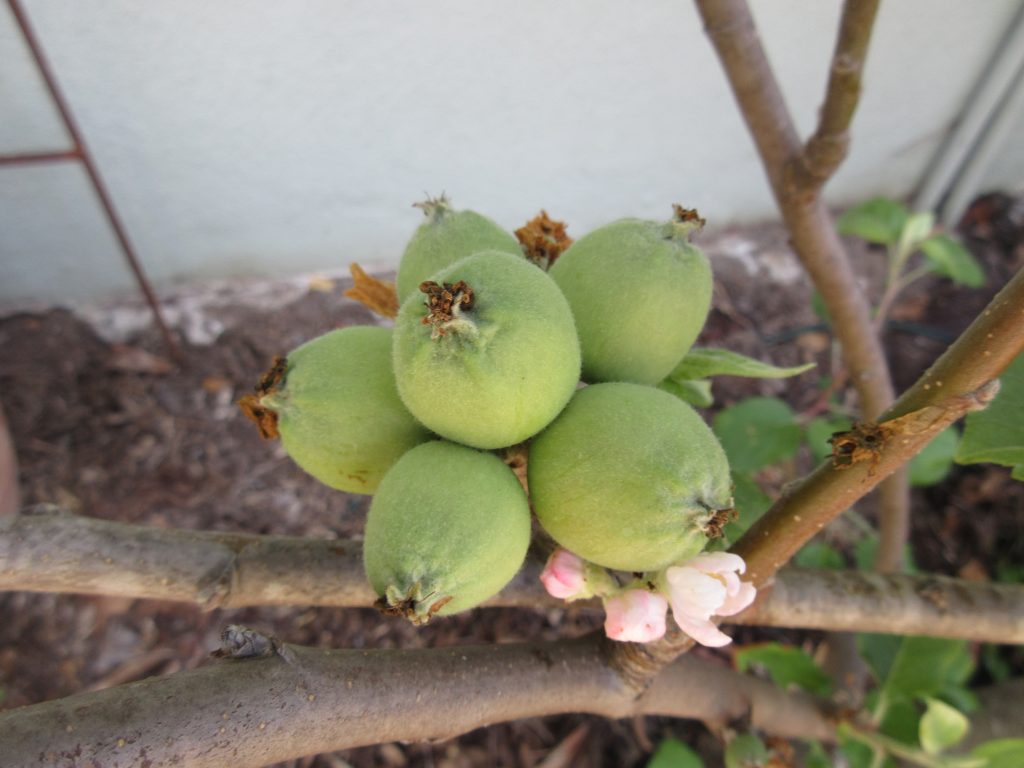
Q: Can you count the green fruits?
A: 6